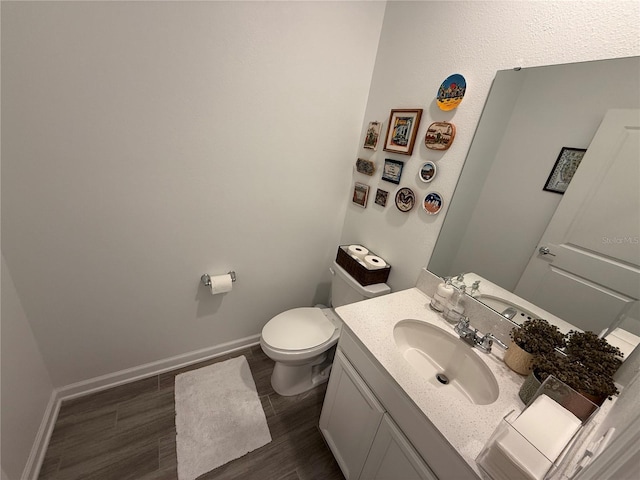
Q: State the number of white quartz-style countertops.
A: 1